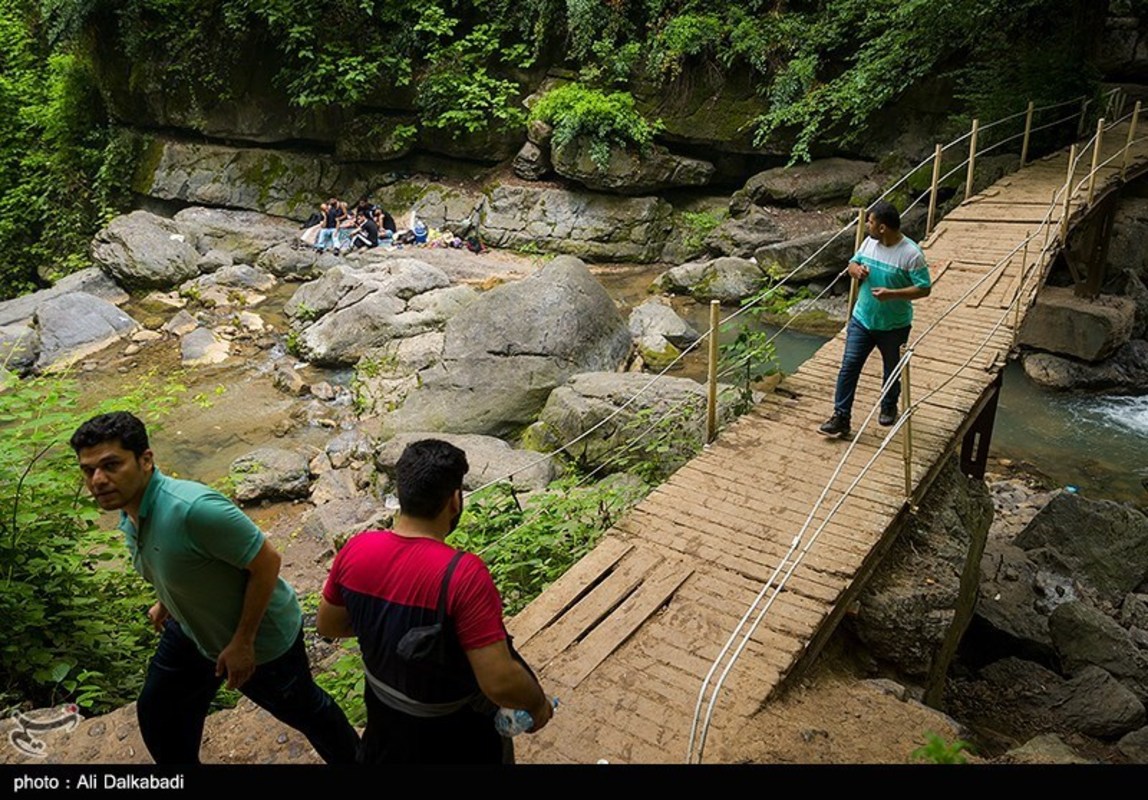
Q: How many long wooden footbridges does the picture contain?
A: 1